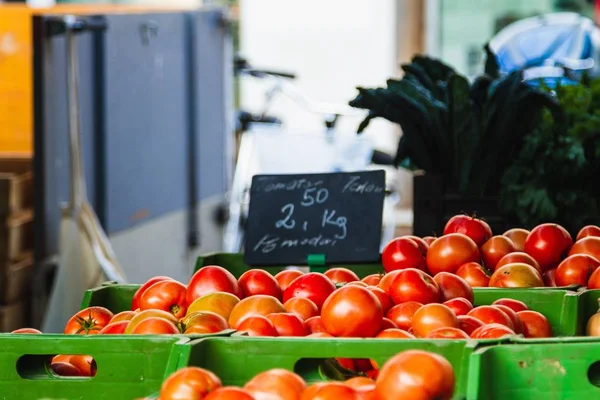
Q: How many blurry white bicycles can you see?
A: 1